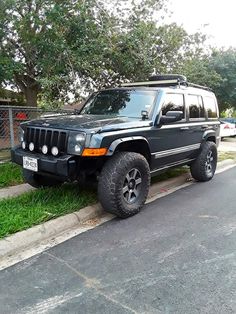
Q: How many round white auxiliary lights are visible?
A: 4